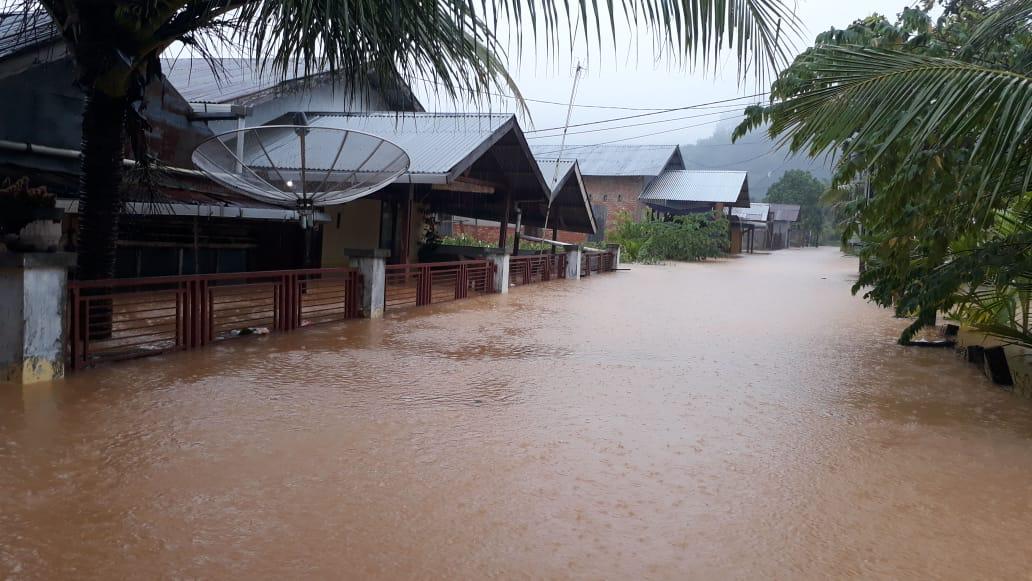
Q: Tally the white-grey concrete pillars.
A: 5